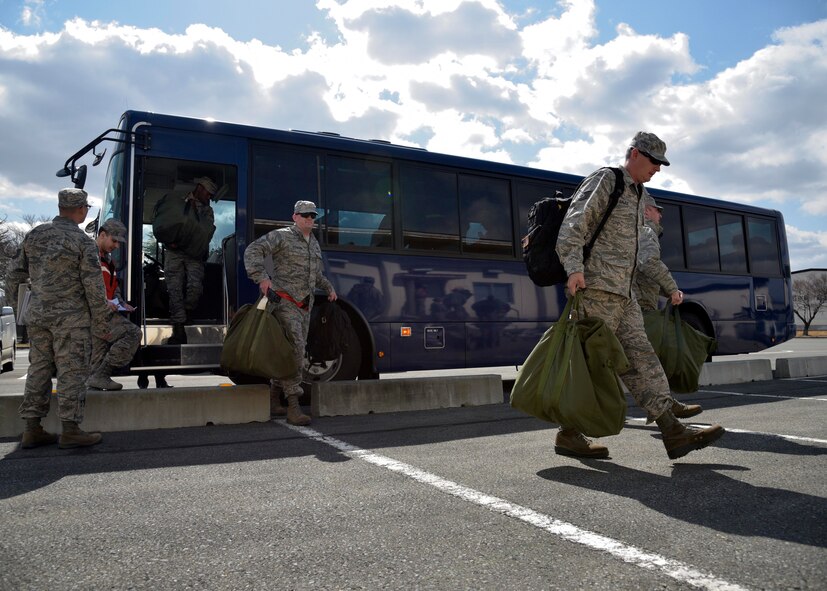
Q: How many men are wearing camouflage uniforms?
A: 6